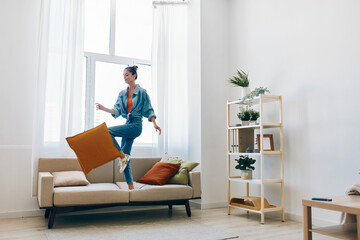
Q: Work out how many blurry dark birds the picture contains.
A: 0